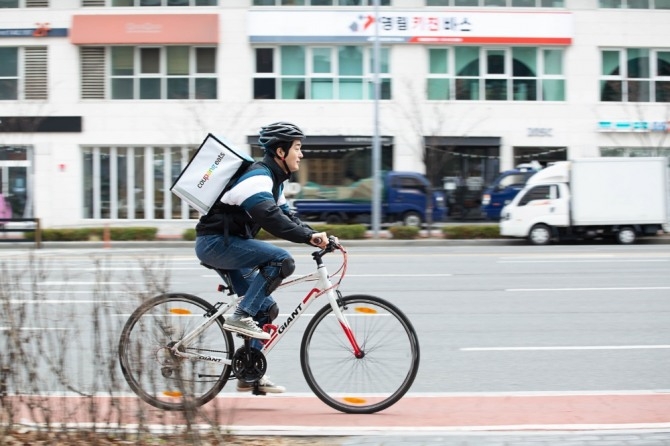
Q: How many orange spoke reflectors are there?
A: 4